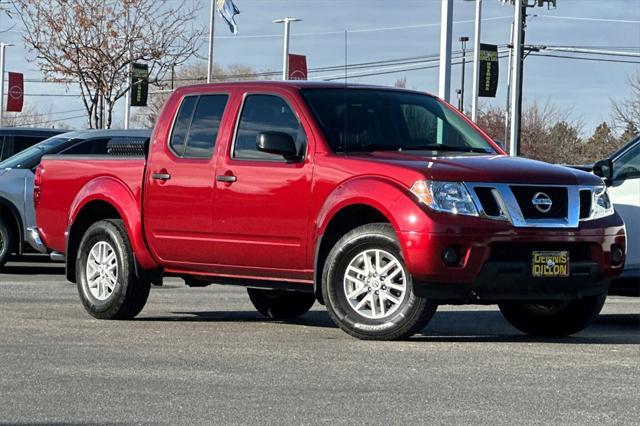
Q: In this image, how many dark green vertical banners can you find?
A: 2